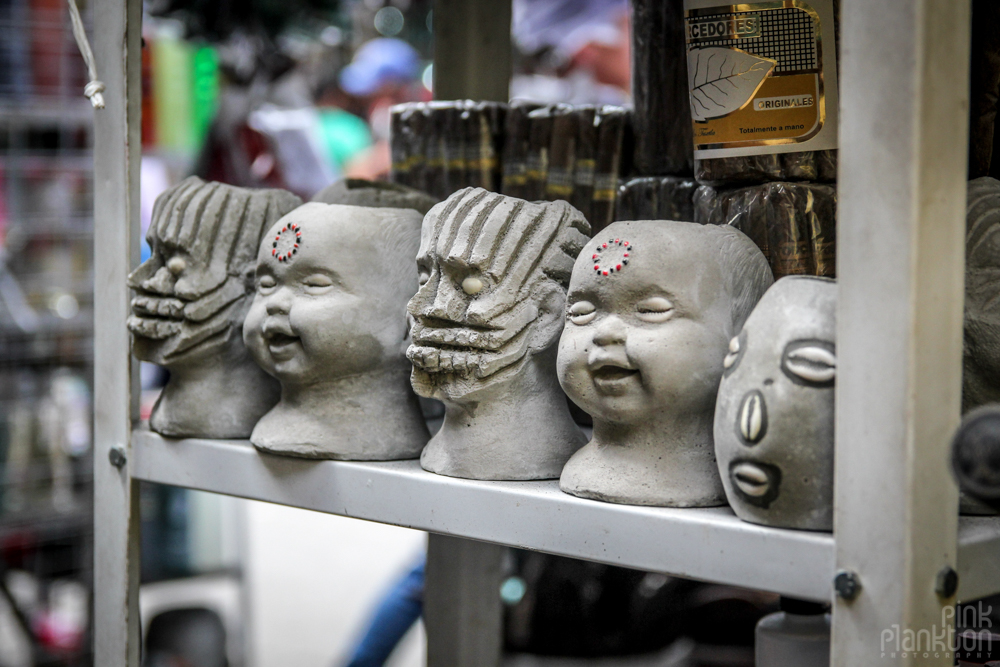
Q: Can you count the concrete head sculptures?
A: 5